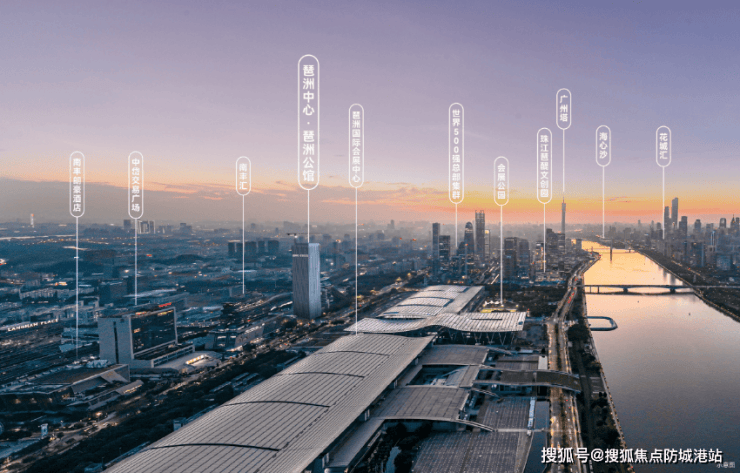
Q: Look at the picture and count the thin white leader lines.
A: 11